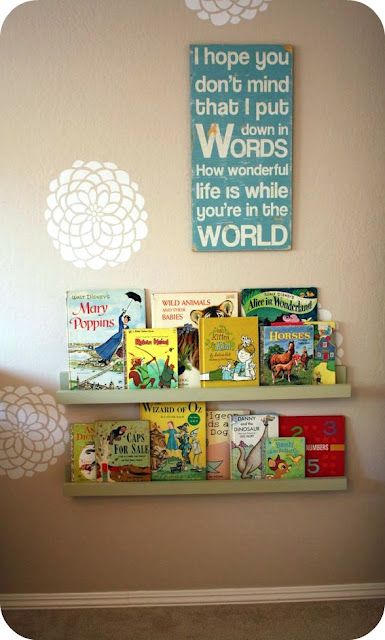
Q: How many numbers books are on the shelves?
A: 1